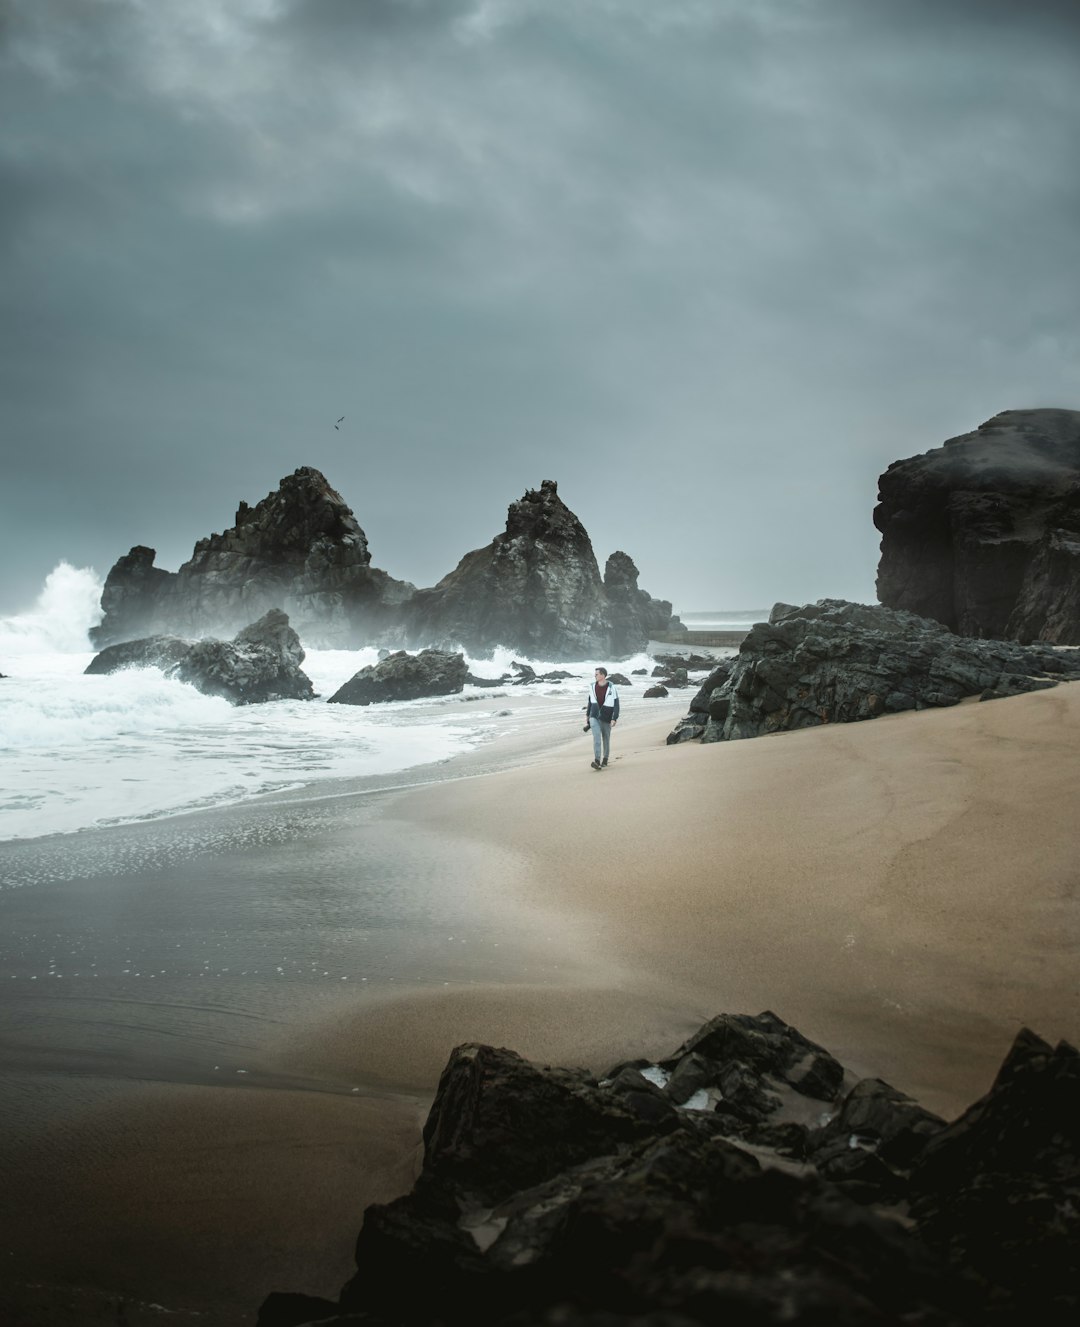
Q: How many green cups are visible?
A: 0